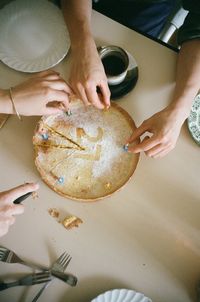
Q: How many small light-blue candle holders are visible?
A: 3